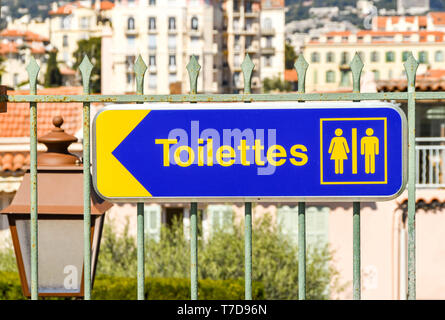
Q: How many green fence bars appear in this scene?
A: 8